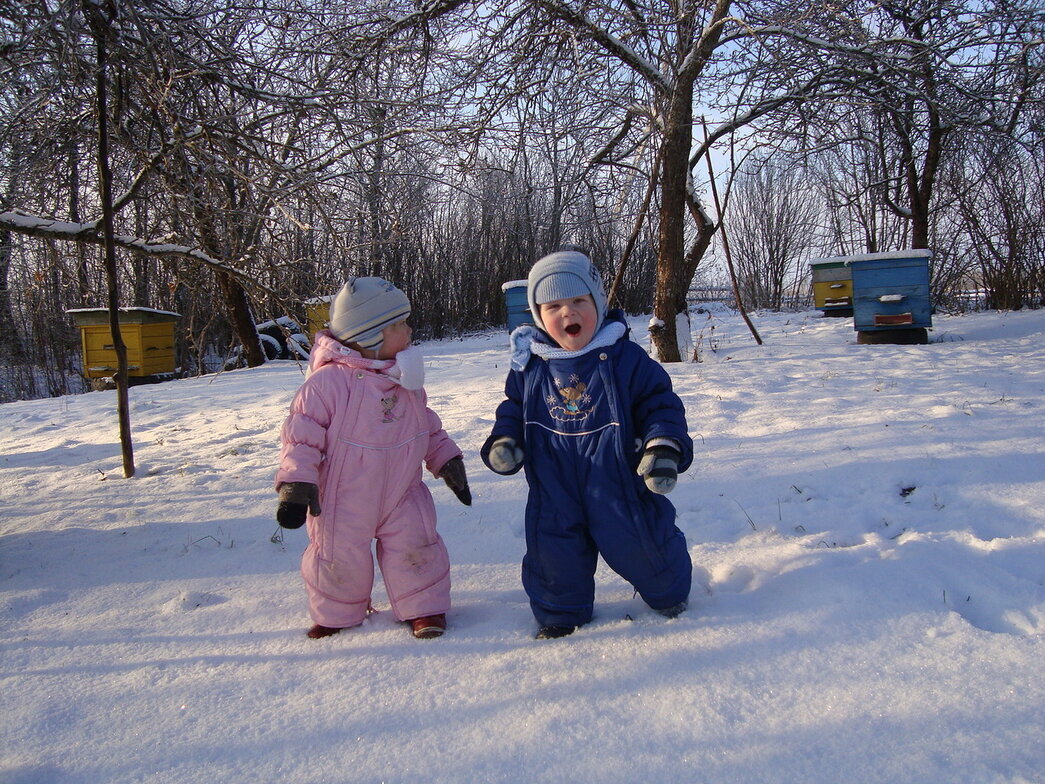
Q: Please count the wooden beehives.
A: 5